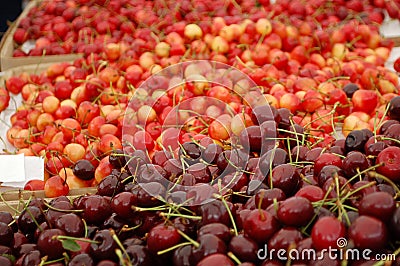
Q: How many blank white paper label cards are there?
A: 2